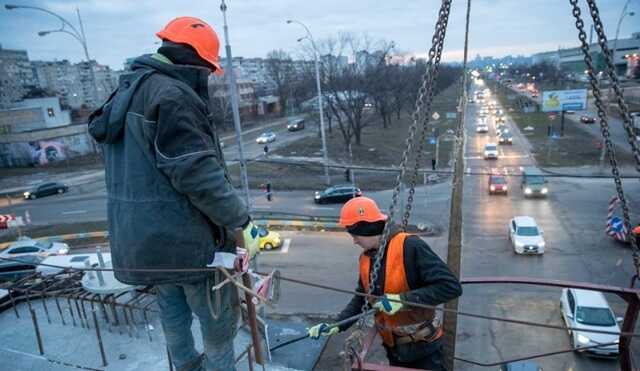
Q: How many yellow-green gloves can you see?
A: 3